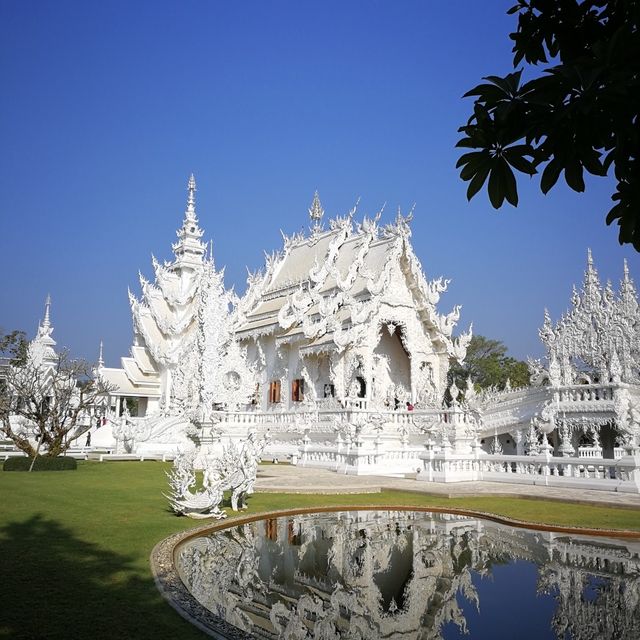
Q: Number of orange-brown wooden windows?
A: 2